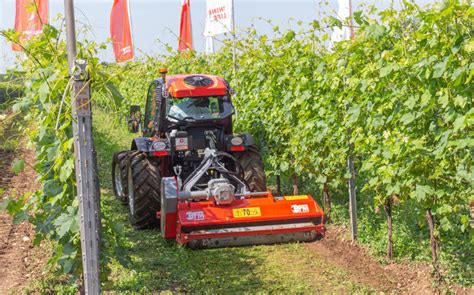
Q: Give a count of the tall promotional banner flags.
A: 5